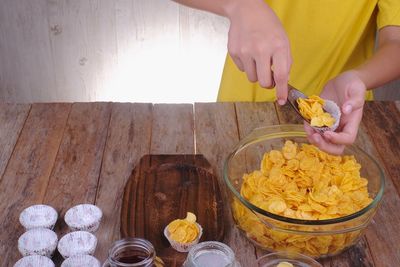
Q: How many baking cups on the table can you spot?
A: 7